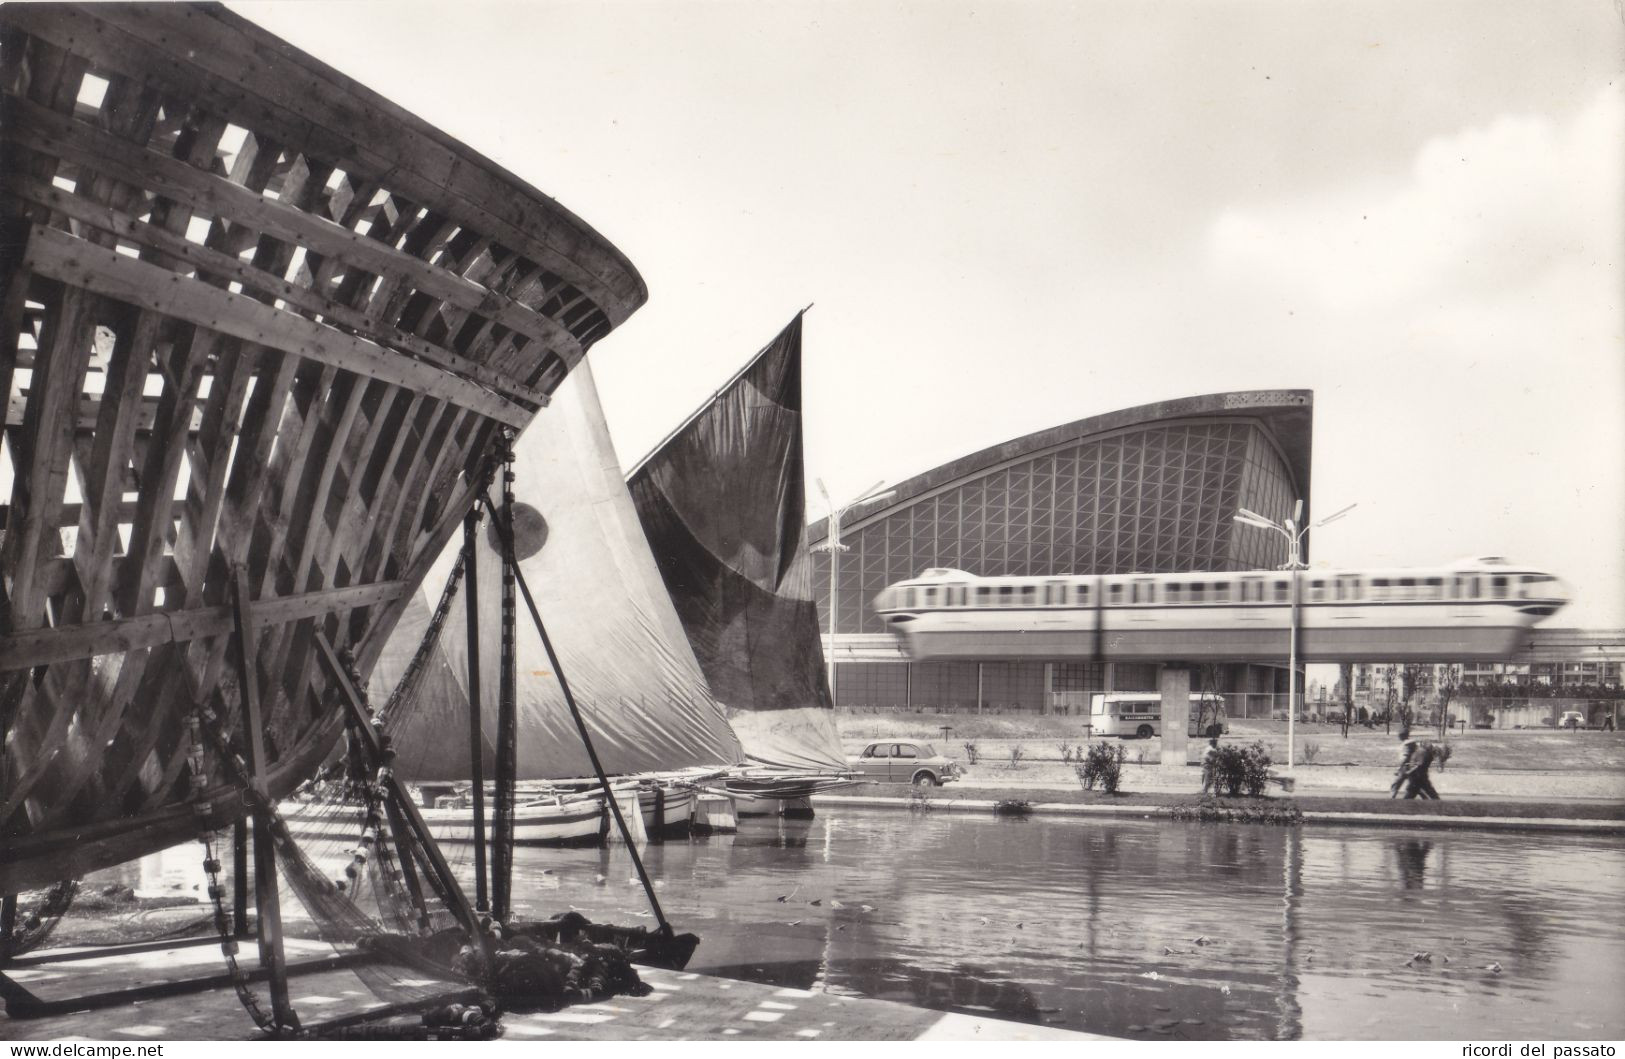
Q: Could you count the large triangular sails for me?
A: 2